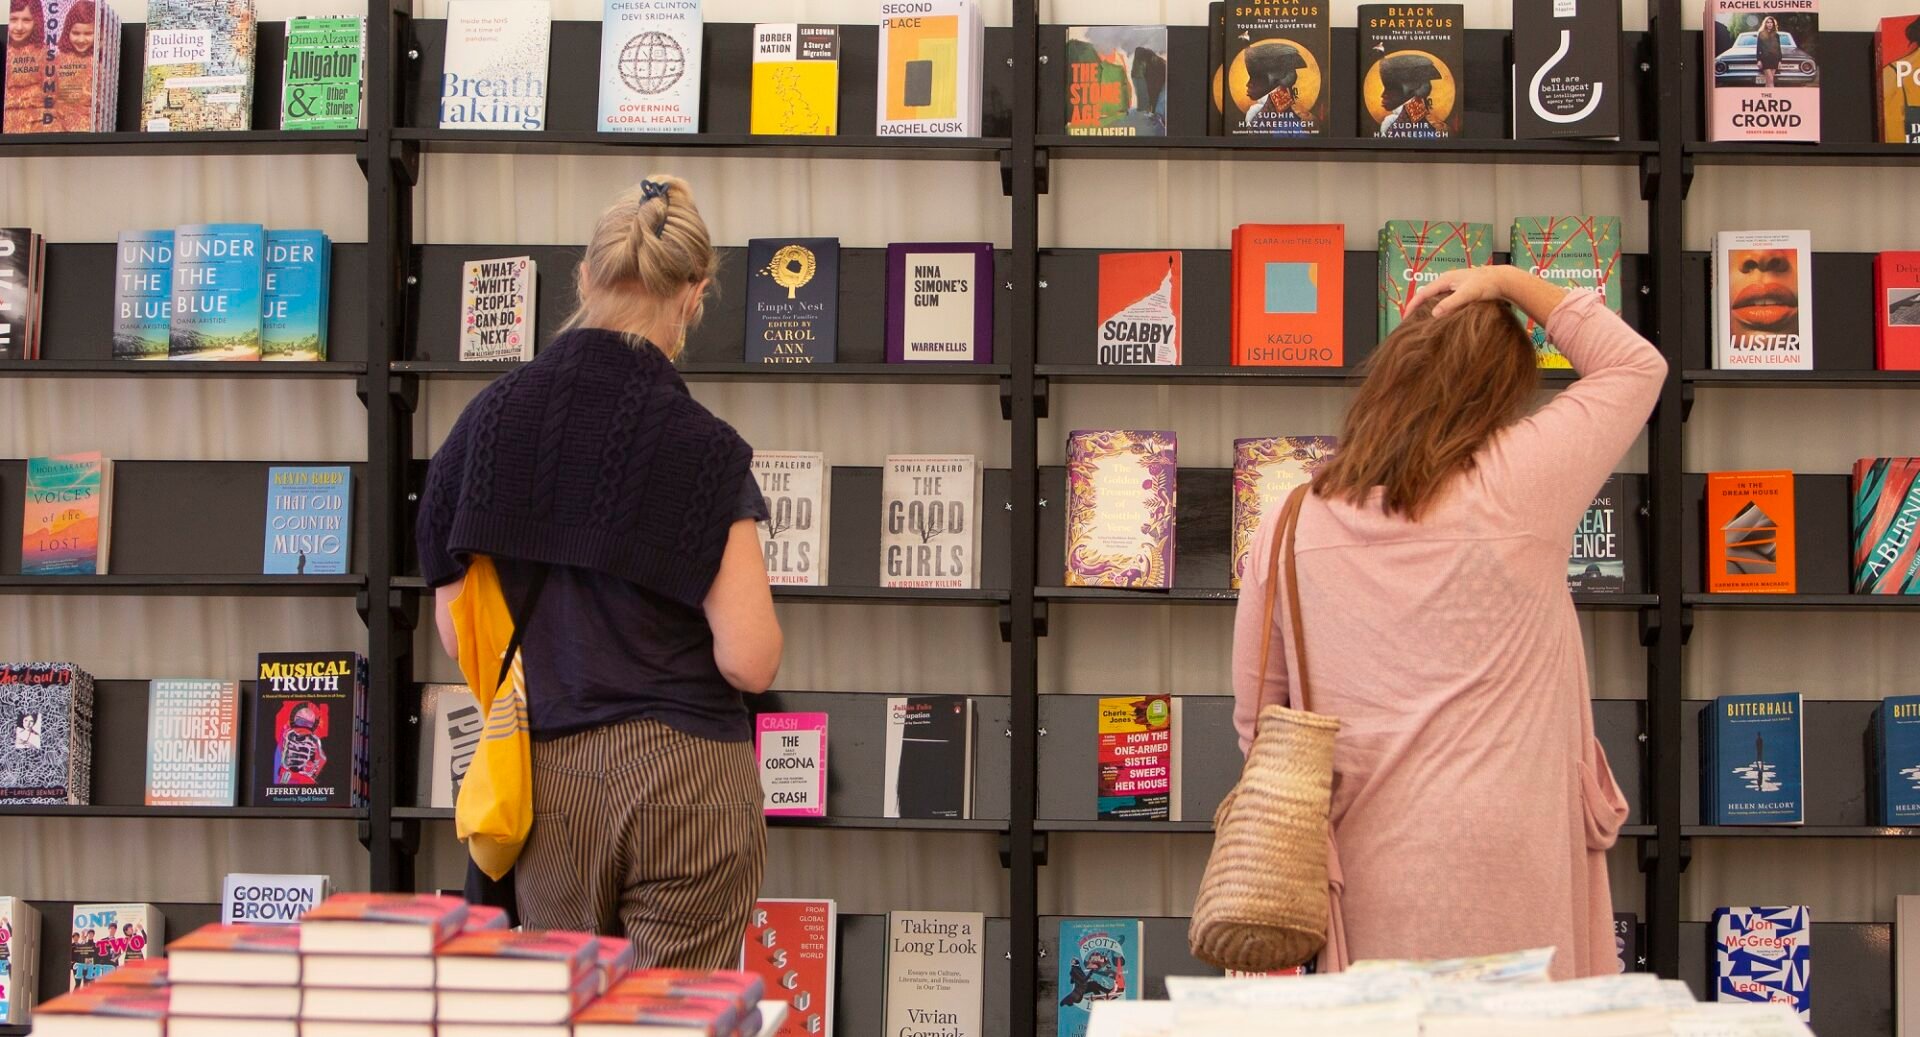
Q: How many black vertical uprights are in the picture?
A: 3